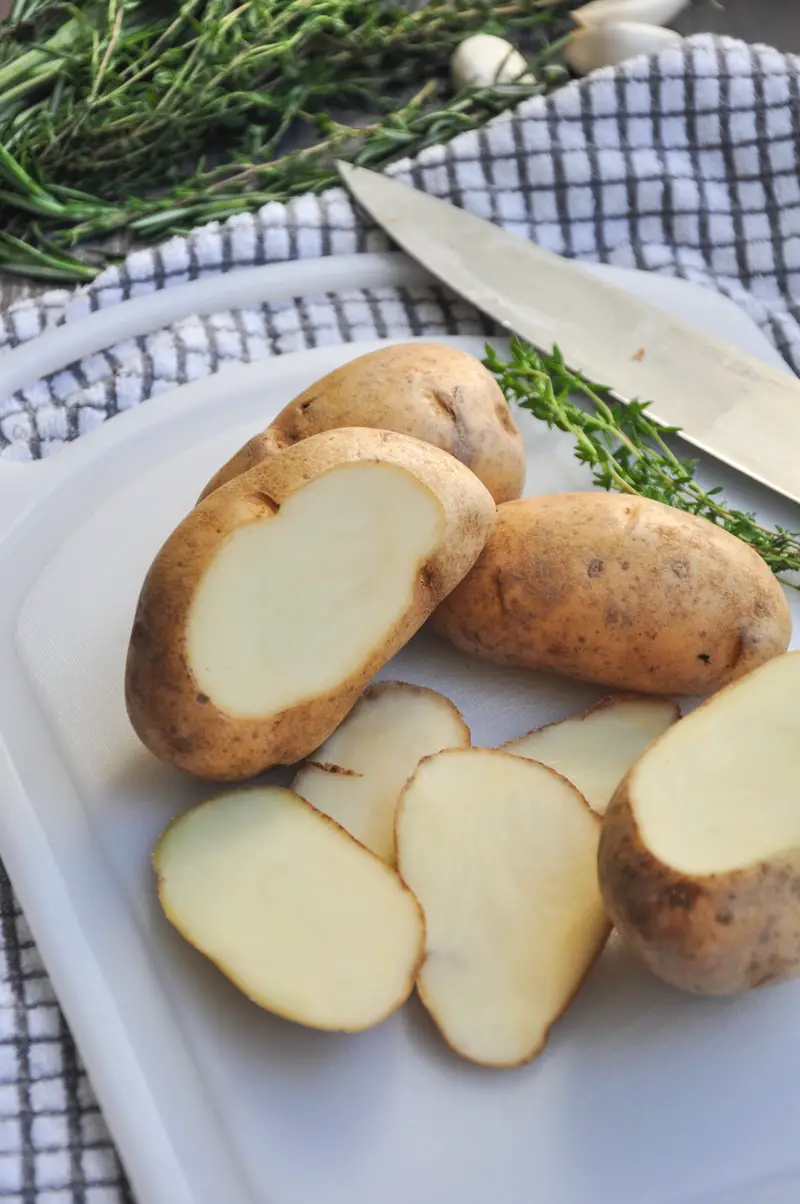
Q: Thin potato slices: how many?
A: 4